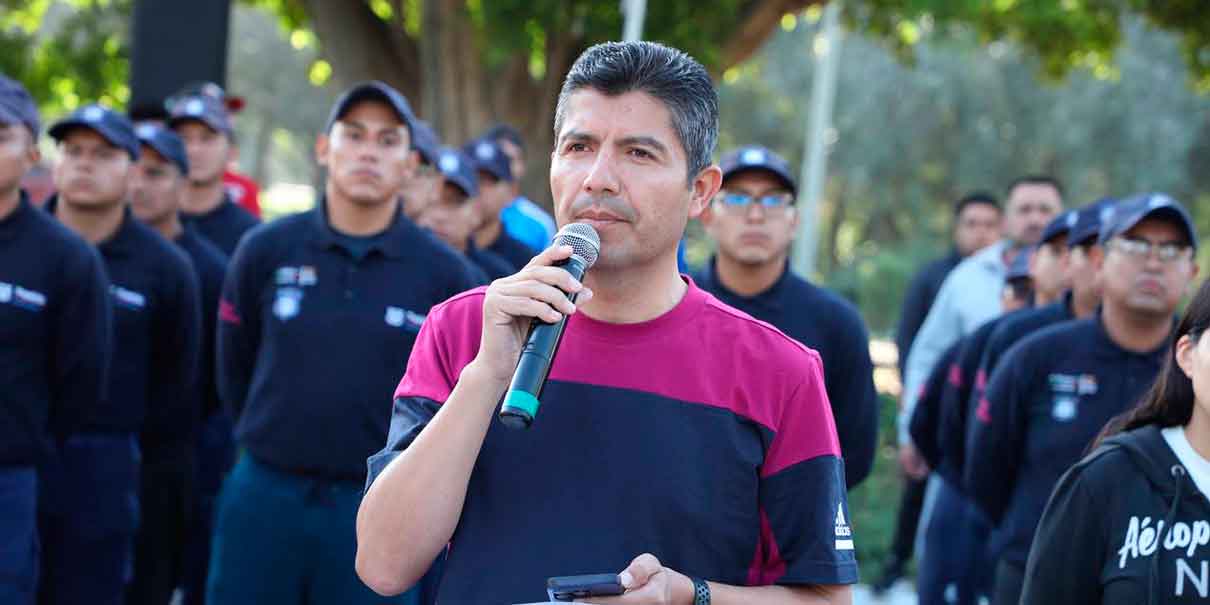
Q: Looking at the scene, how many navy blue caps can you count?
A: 13